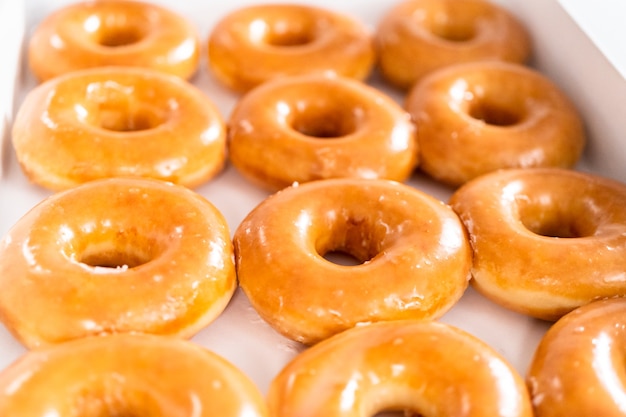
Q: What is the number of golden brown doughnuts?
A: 12